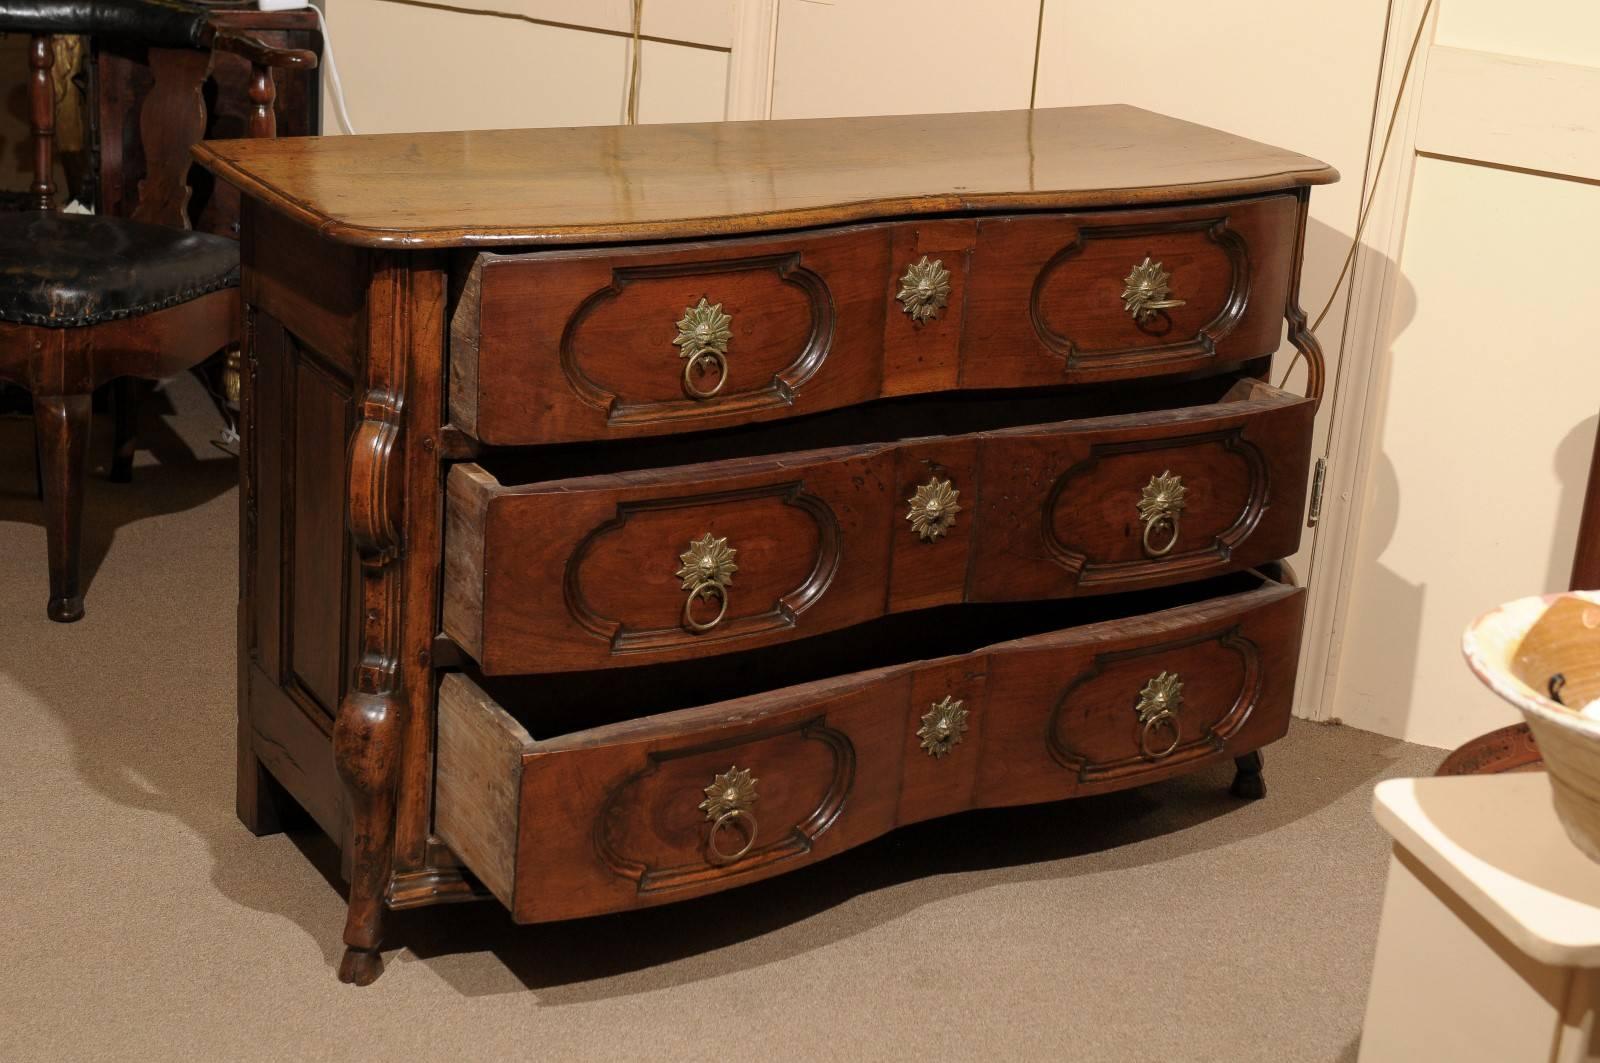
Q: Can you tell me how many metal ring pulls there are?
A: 6